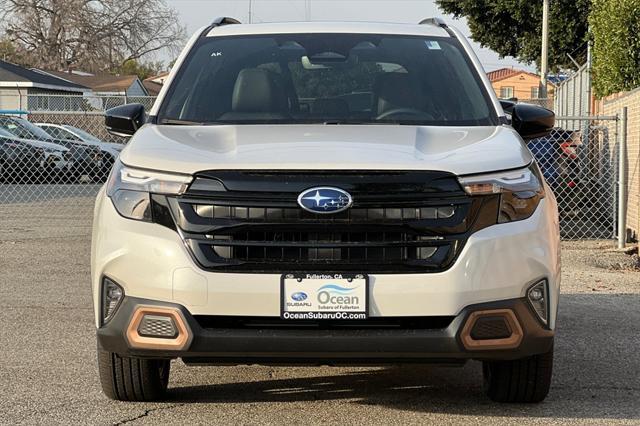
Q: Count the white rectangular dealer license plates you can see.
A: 1